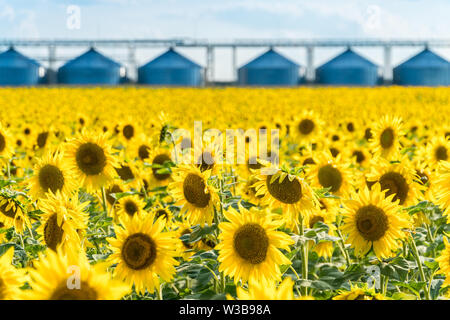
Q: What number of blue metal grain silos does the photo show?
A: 6